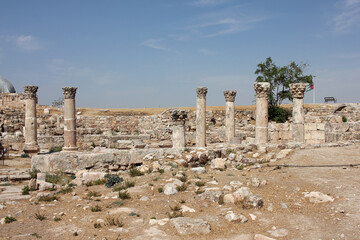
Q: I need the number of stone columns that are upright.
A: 7